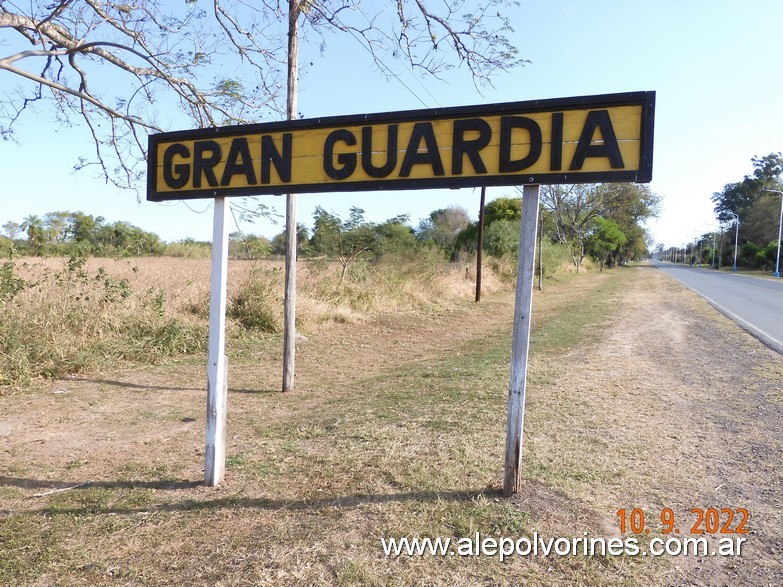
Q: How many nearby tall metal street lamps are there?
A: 2